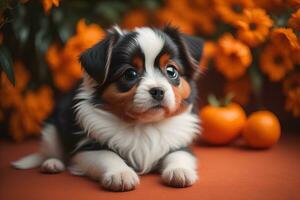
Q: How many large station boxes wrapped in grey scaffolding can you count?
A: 0